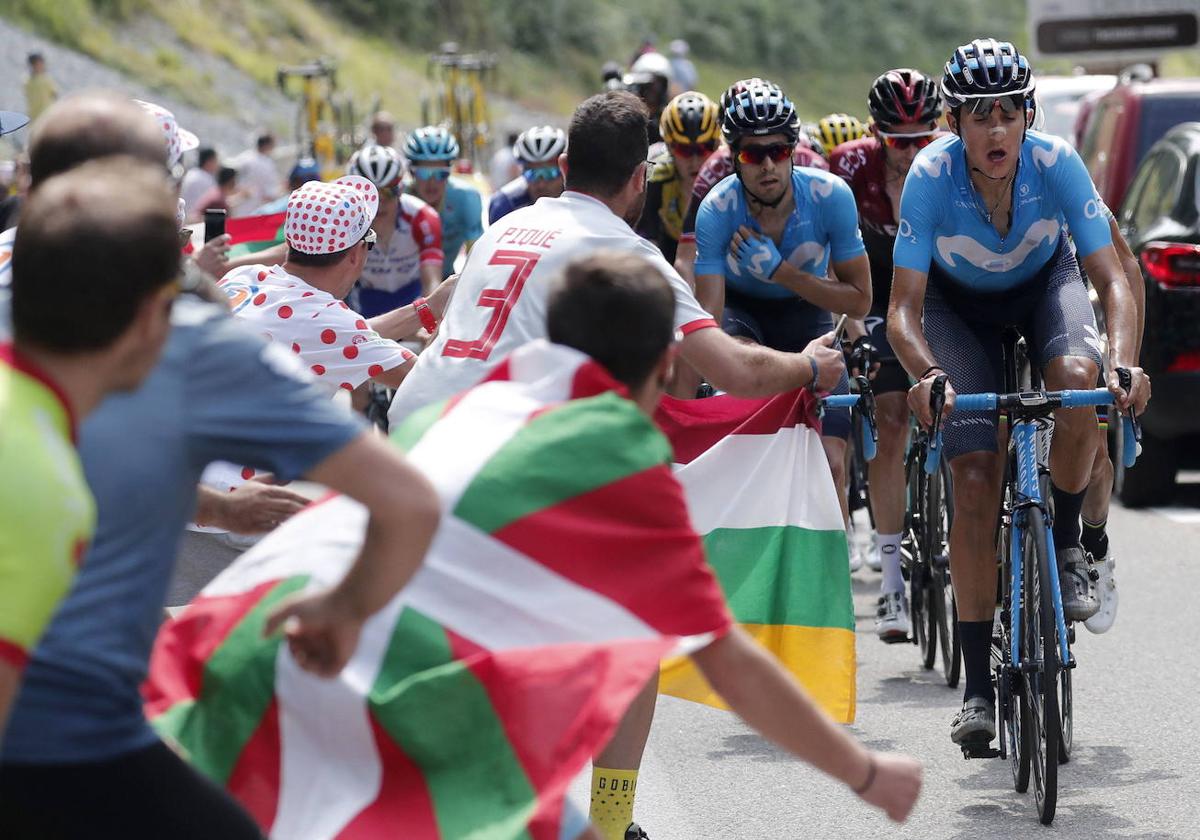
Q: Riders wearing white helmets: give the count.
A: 2